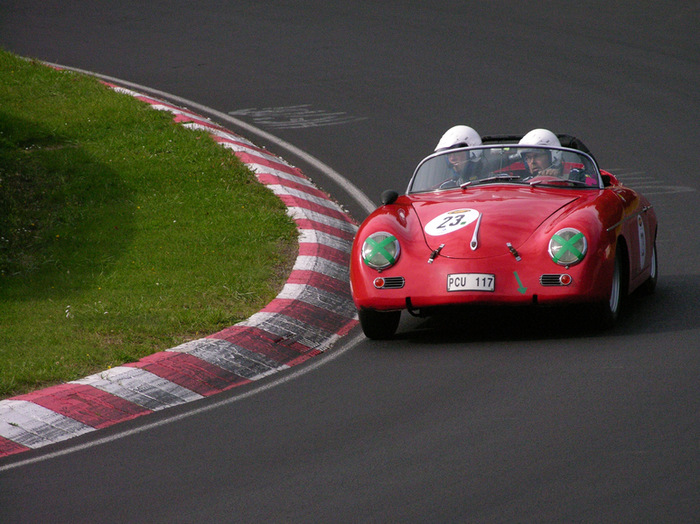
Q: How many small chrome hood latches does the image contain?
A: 2